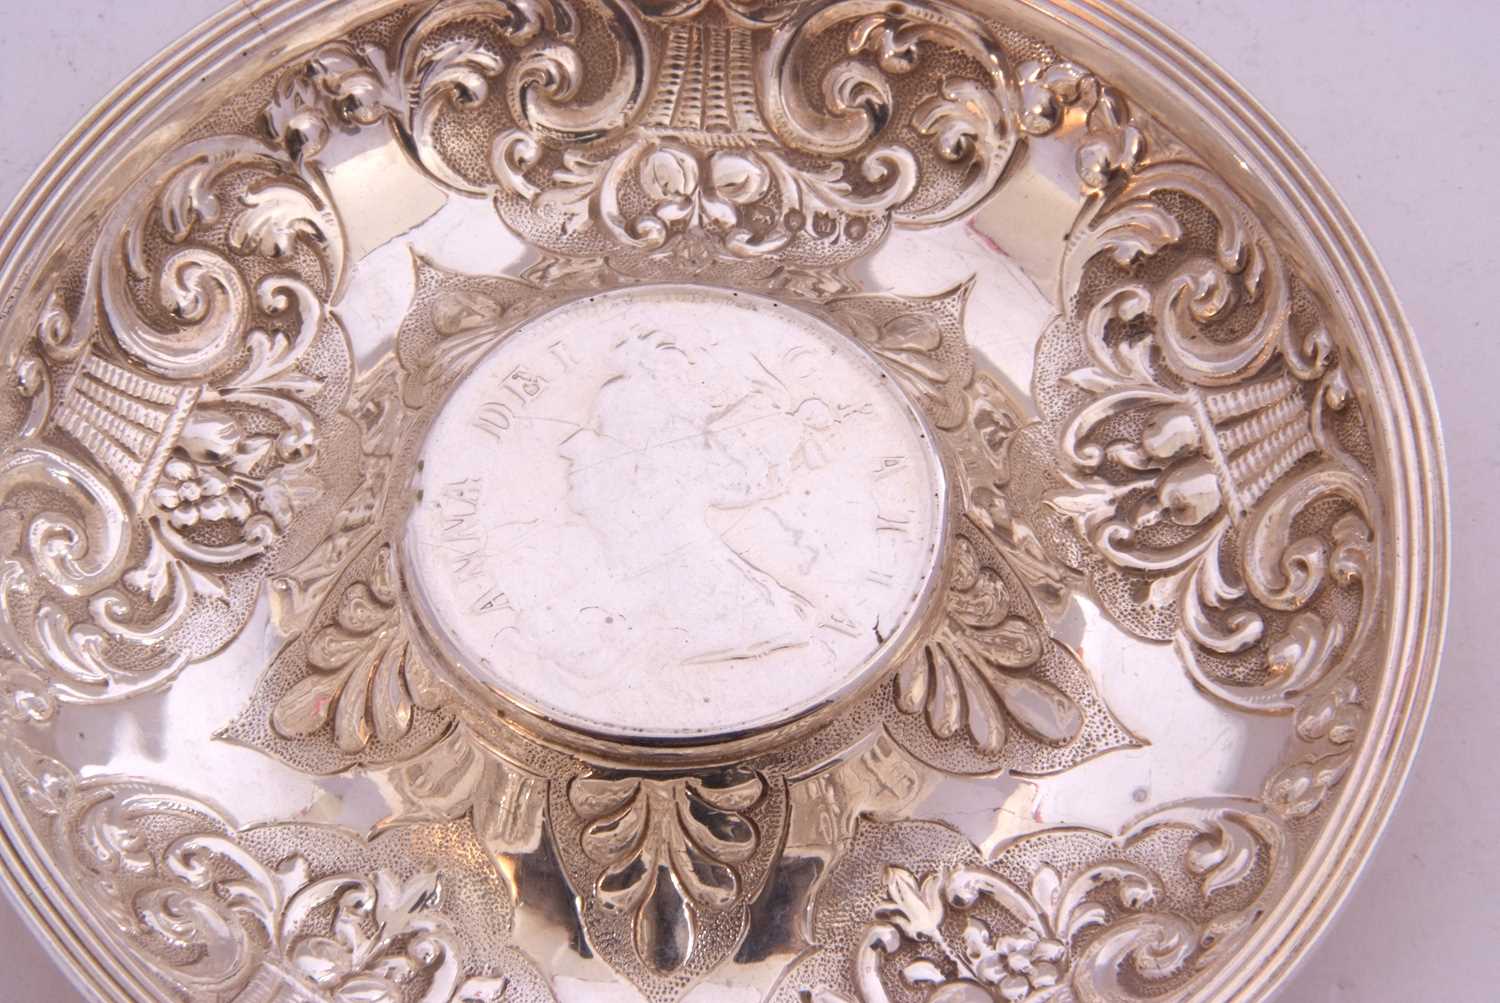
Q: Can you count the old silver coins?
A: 1